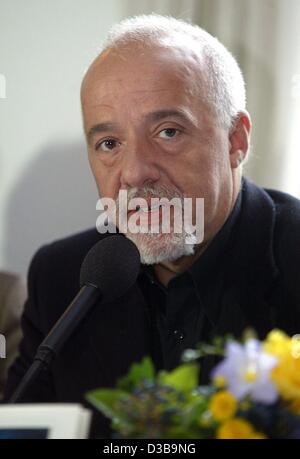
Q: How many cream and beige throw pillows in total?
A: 0